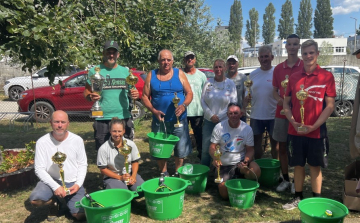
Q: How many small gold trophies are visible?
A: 8